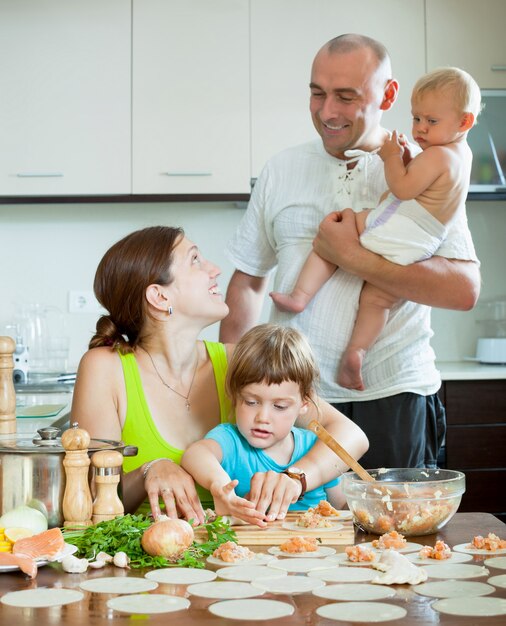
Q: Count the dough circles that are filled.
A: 8